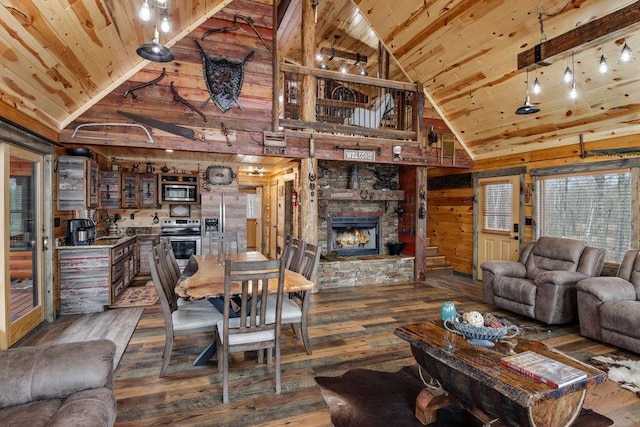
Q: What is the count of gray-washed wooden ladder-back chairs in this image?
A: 8